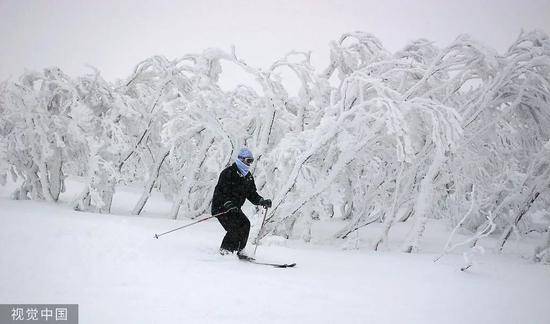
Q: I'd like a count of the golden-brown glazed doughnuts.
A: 0